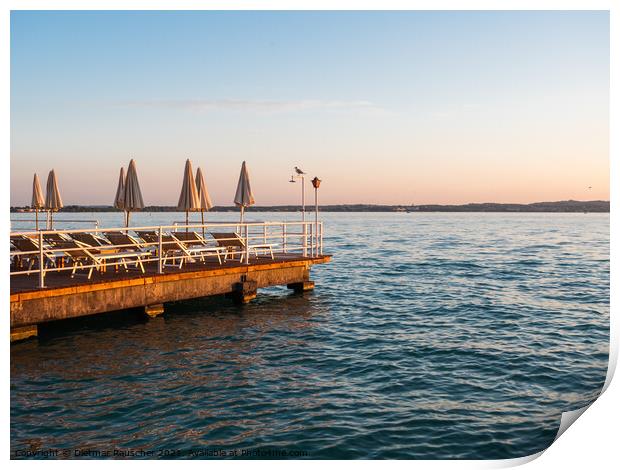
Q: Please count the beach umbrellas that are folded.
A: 7